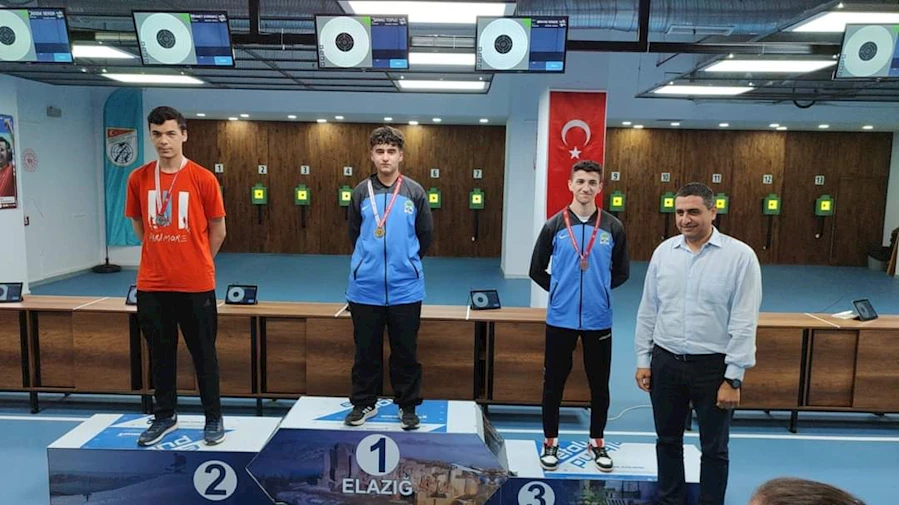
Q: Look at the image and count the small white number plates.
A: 11